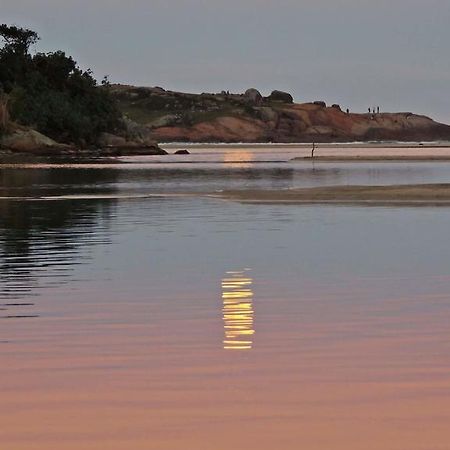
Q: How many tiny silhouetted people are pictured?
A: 4